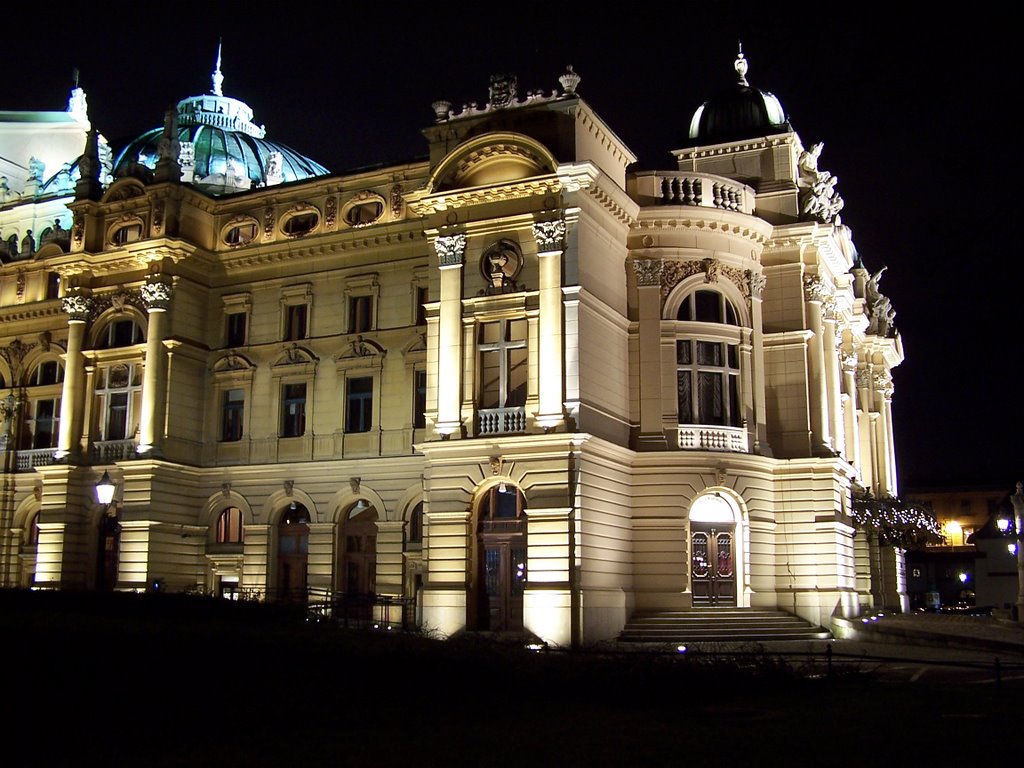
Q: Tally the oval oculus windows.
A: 4